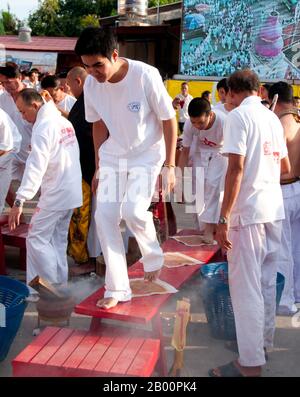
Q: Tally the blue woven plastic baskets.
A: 2